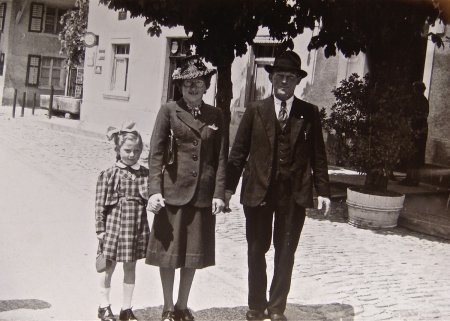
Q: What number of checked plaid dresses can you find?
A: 1